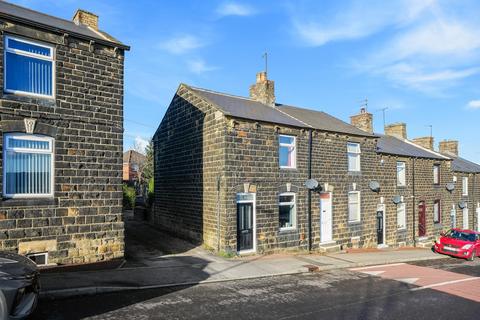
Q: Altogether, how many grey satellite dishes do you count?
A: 5